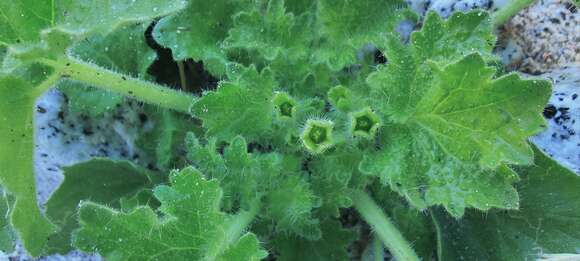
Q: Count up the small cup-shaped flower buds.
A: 3